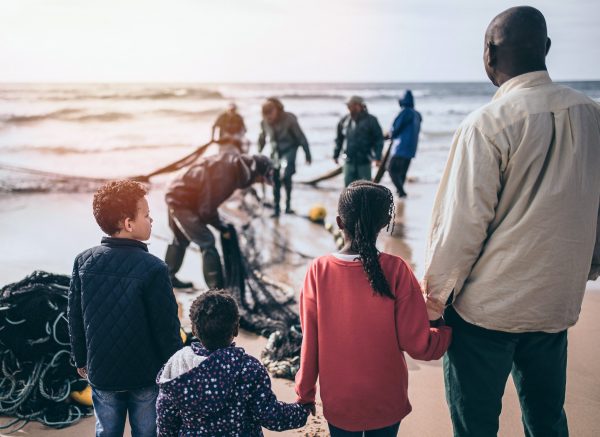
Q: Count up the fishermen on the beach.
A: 5